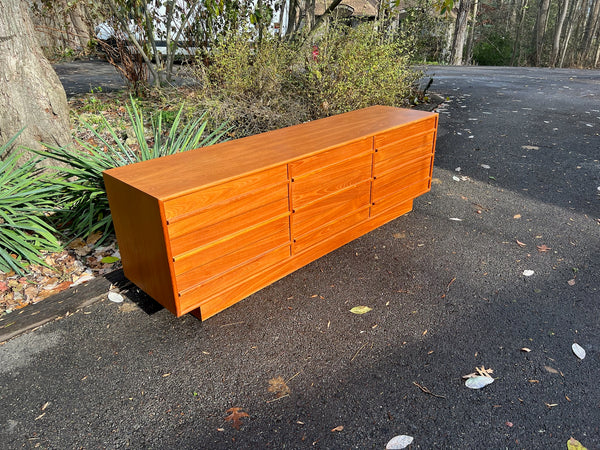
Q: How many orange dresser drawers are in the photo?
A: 9